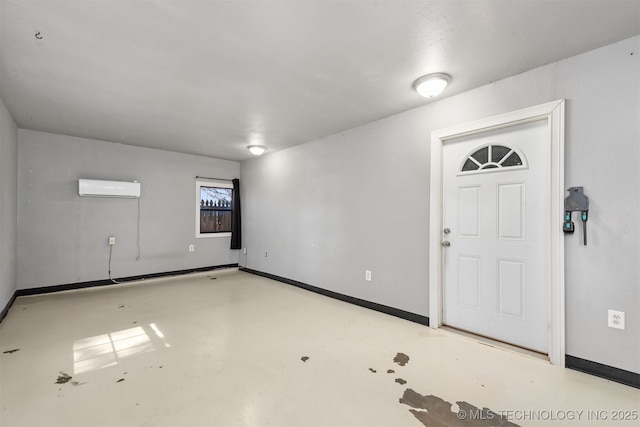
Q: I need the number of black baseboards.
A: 4